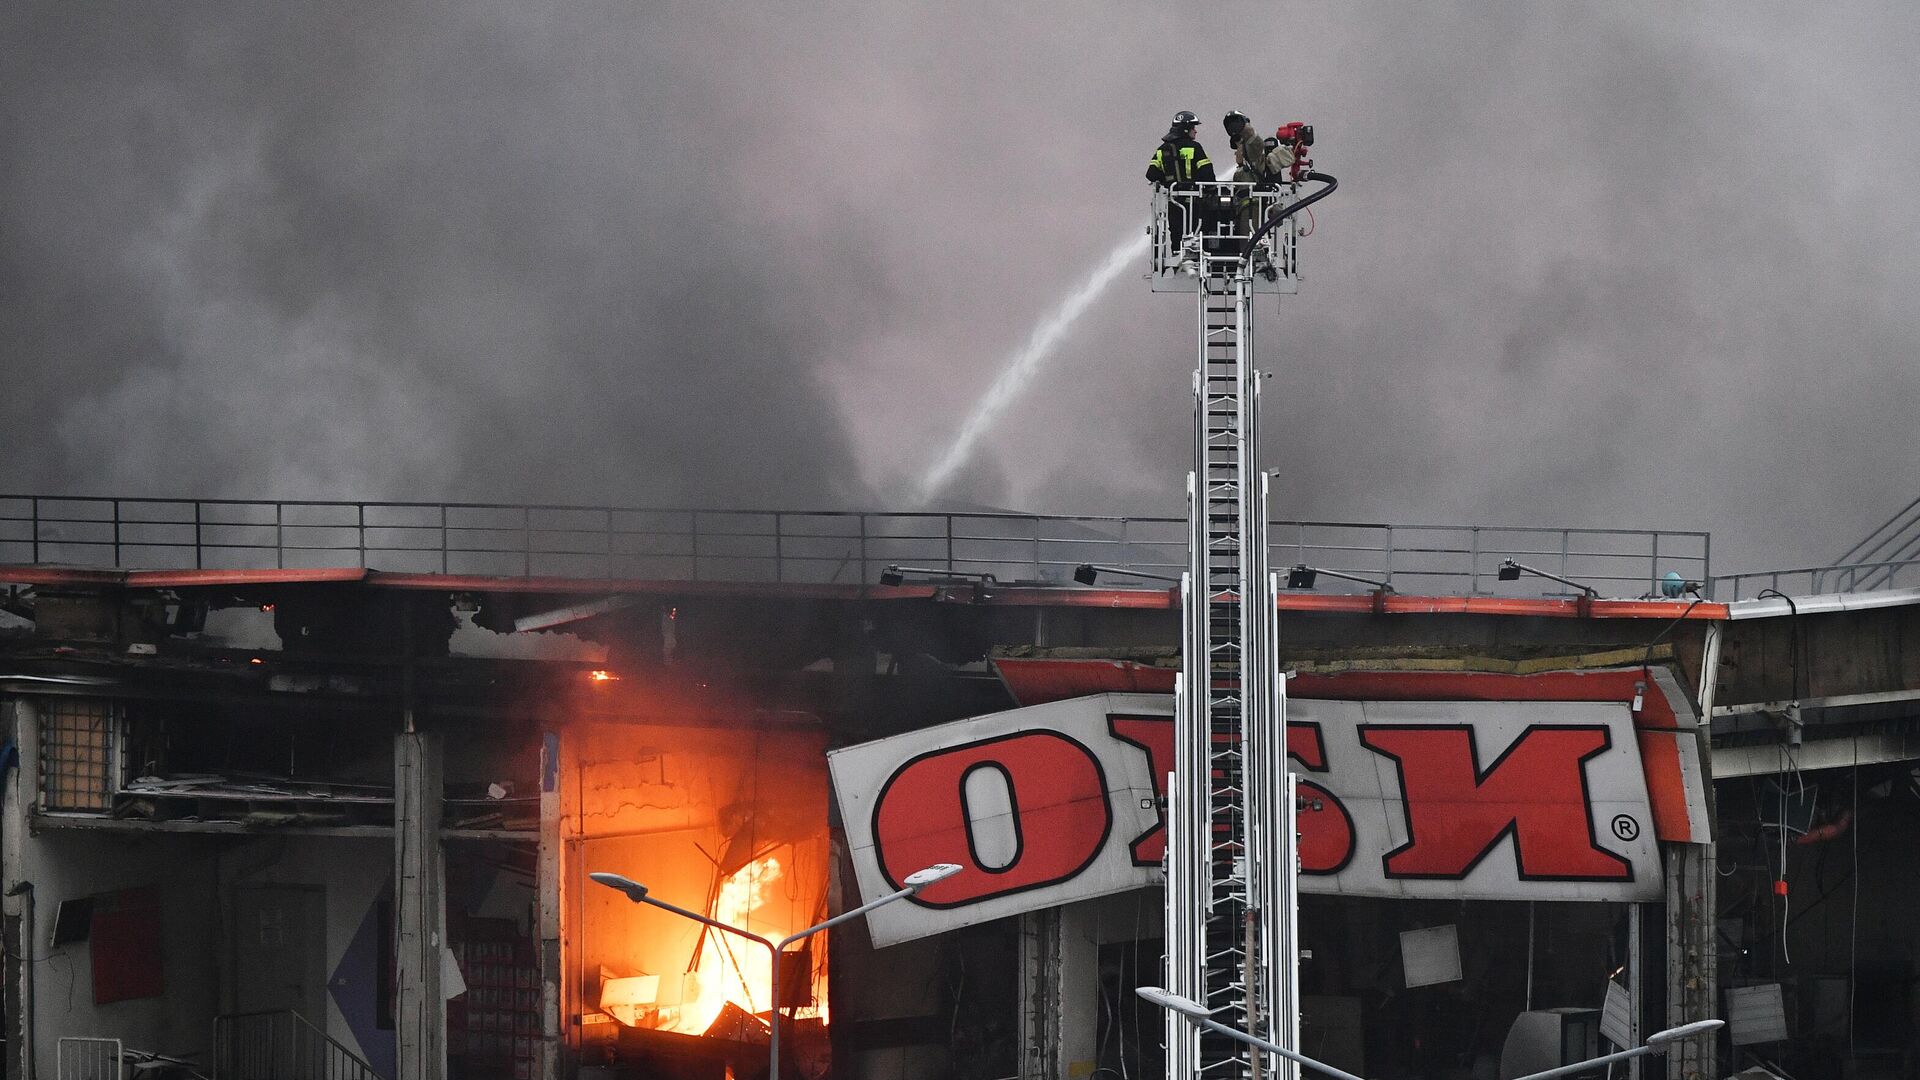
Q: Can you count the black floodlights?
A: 4